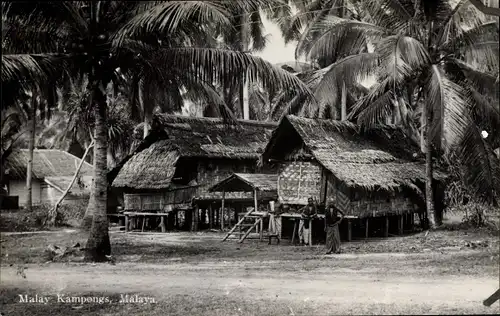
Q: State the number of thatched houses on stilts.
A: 2